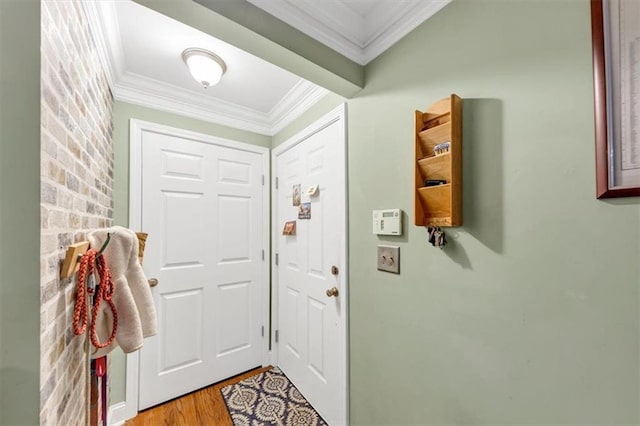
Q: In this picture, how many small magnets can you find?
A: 4